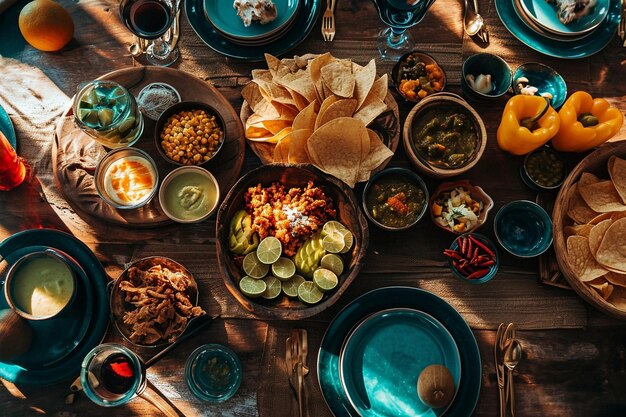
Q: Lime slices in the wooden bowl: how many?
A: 12